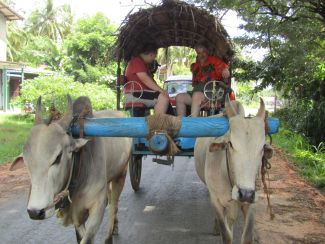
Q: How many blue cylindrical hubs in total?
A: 1